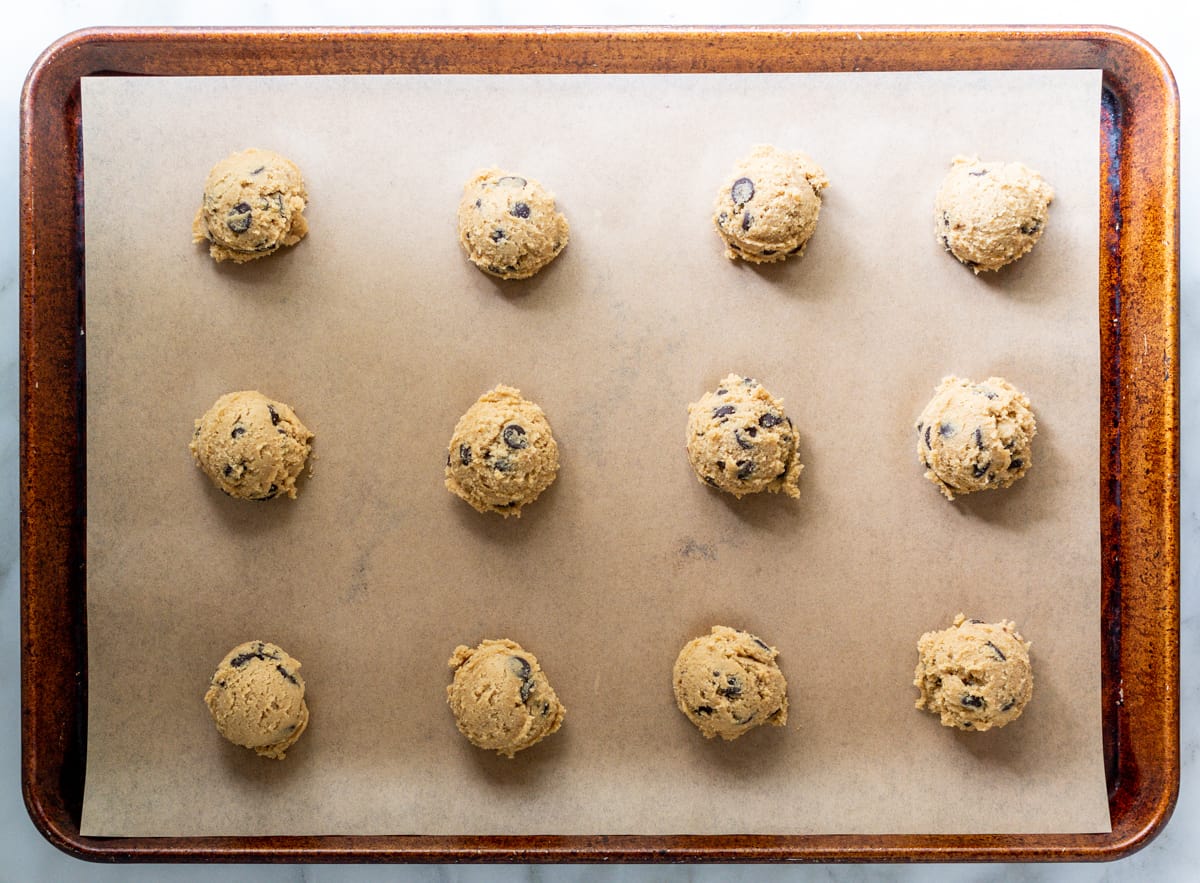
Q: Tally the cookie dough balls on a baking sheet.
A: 12